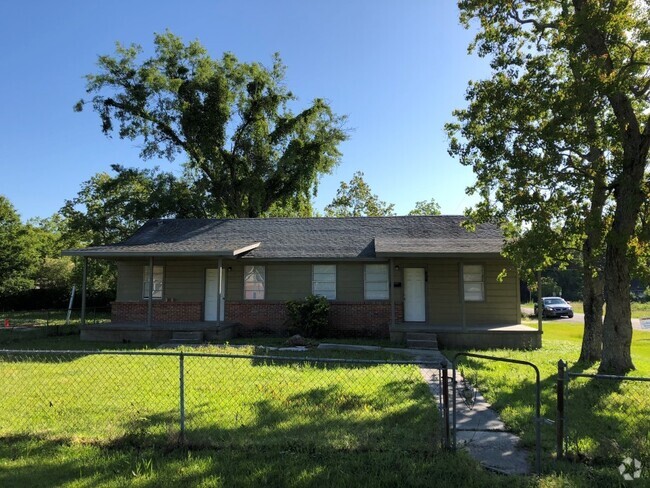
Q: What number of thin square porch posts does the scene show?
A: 6